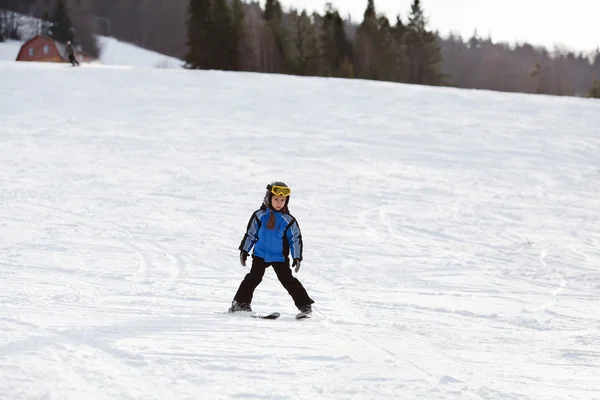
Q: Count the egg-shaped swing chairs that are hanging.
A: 0